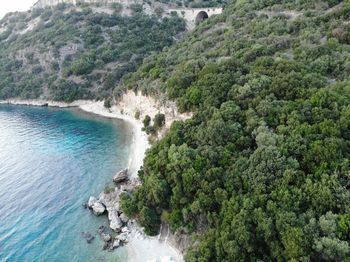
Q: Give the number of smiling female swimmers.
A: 0